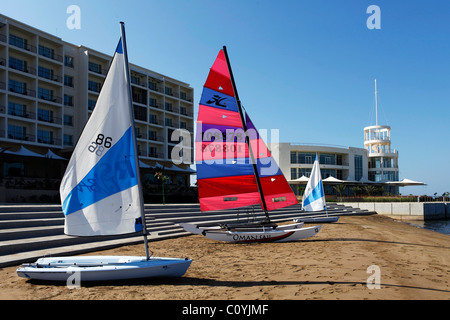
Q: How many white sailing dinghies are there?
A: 2